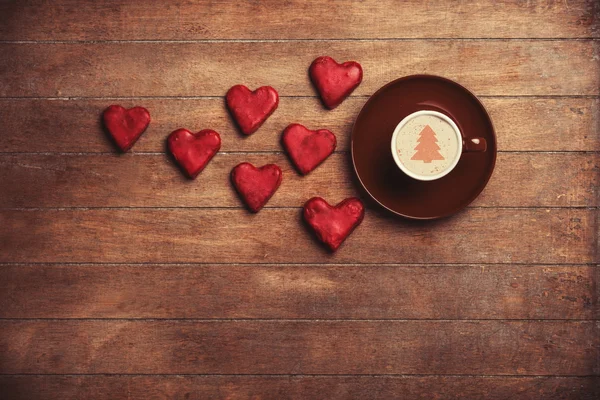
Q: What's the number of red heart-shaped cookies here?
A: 7